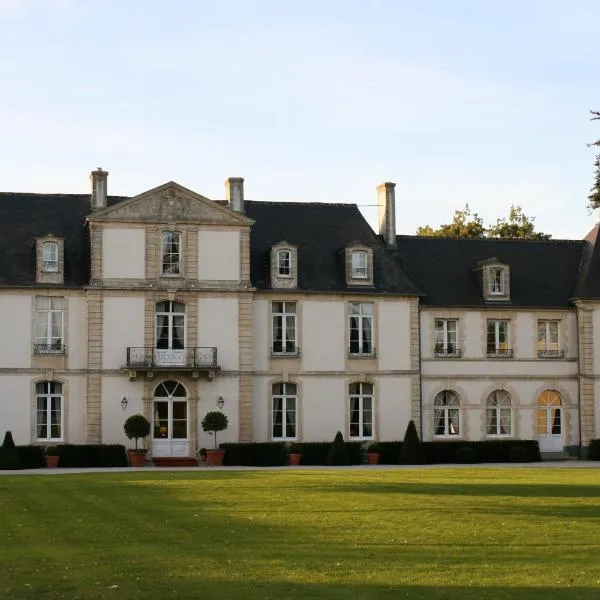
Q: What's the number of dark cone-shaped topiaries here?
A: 3